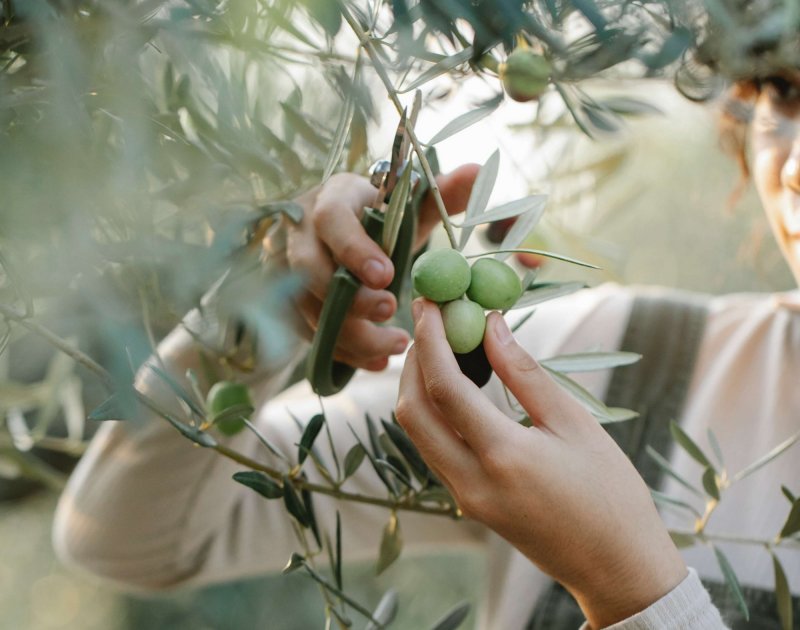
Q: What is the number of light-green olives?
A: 5